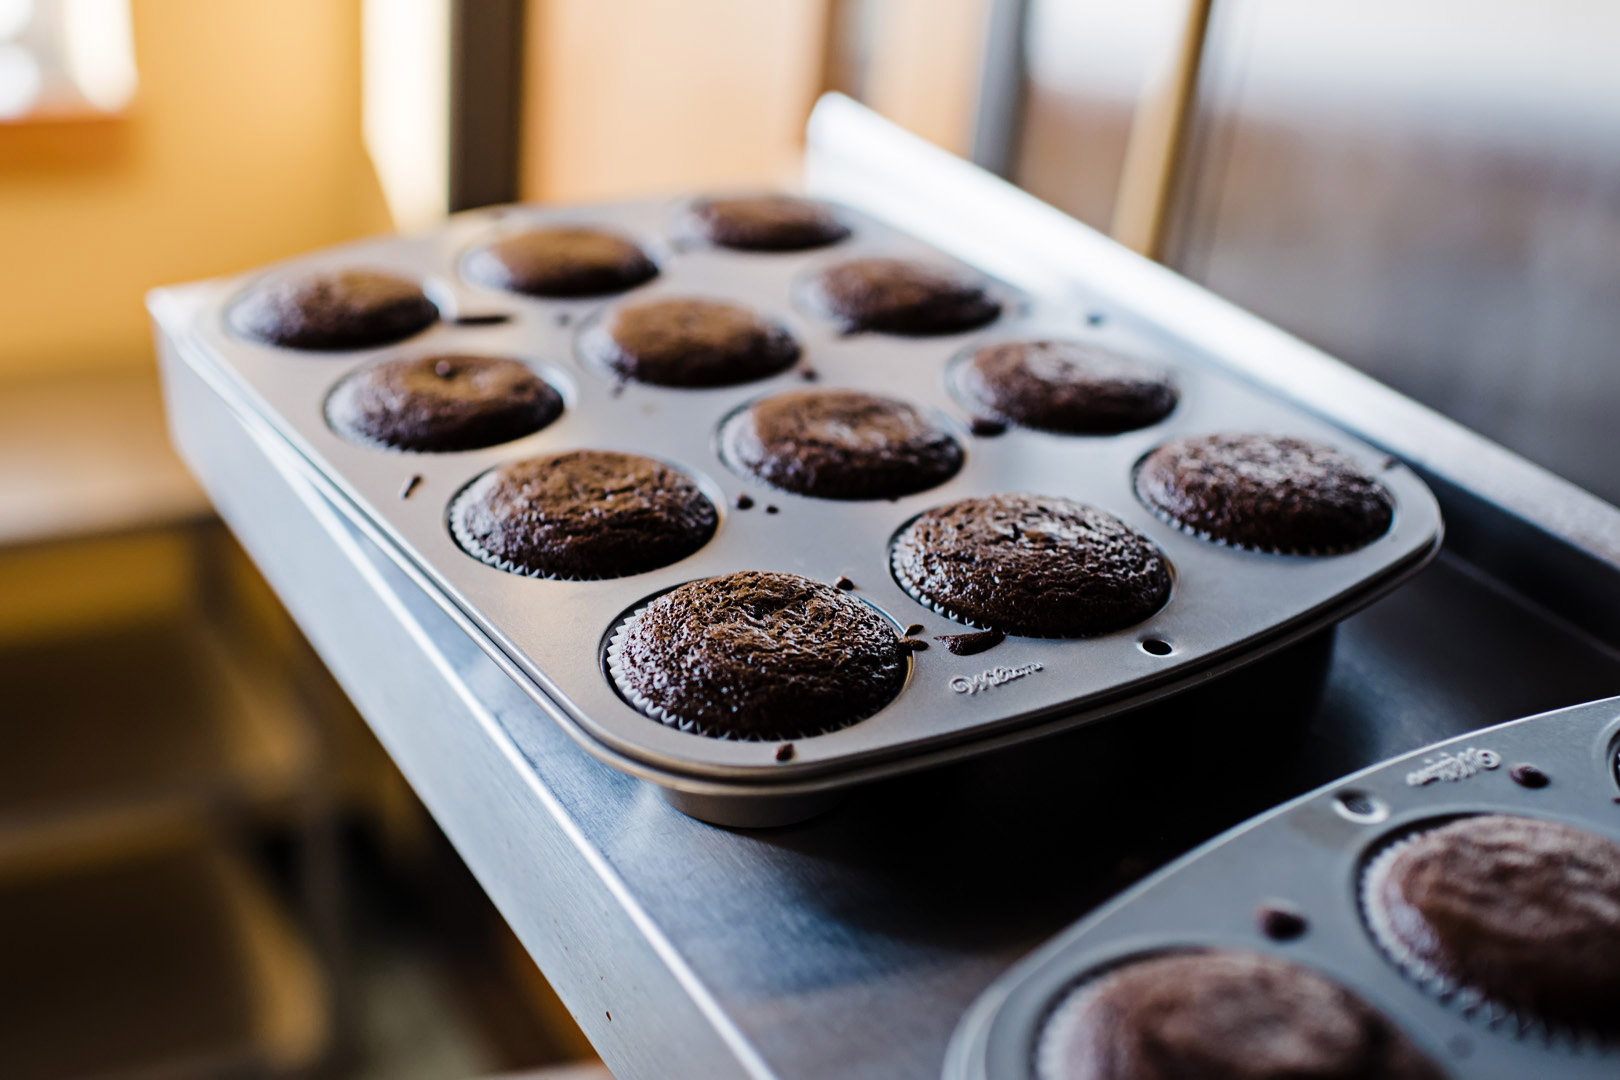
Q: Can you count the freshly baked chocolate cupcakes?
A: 14